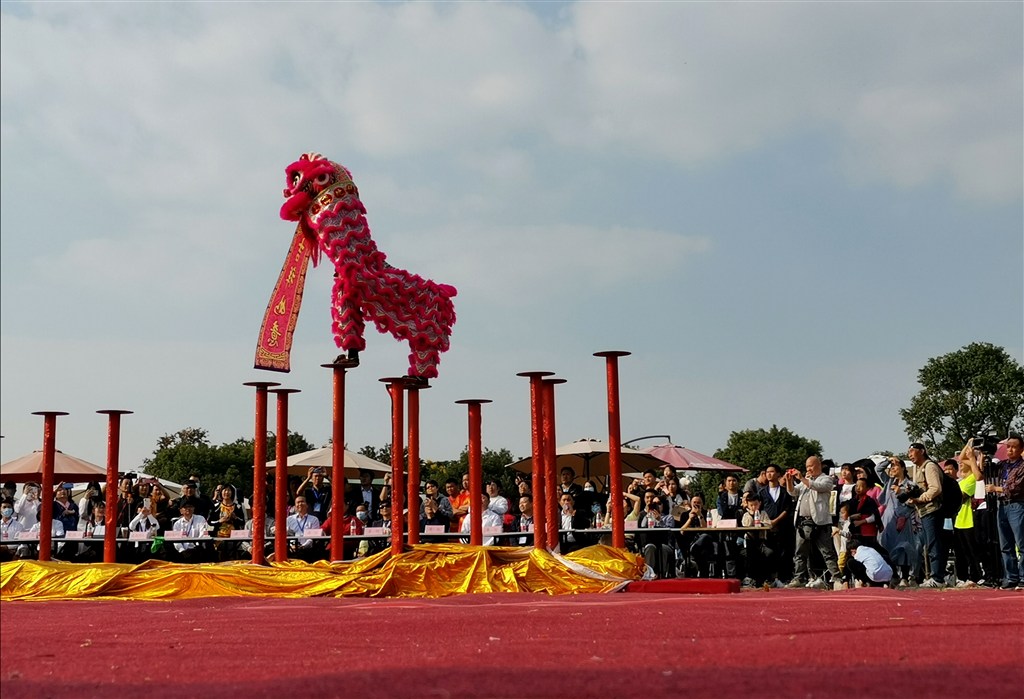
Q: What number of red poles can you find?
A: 11